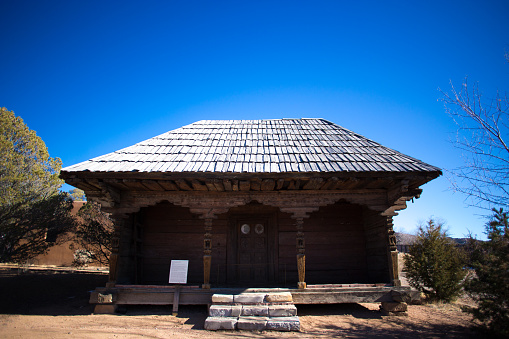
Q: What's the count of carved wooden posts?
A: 4